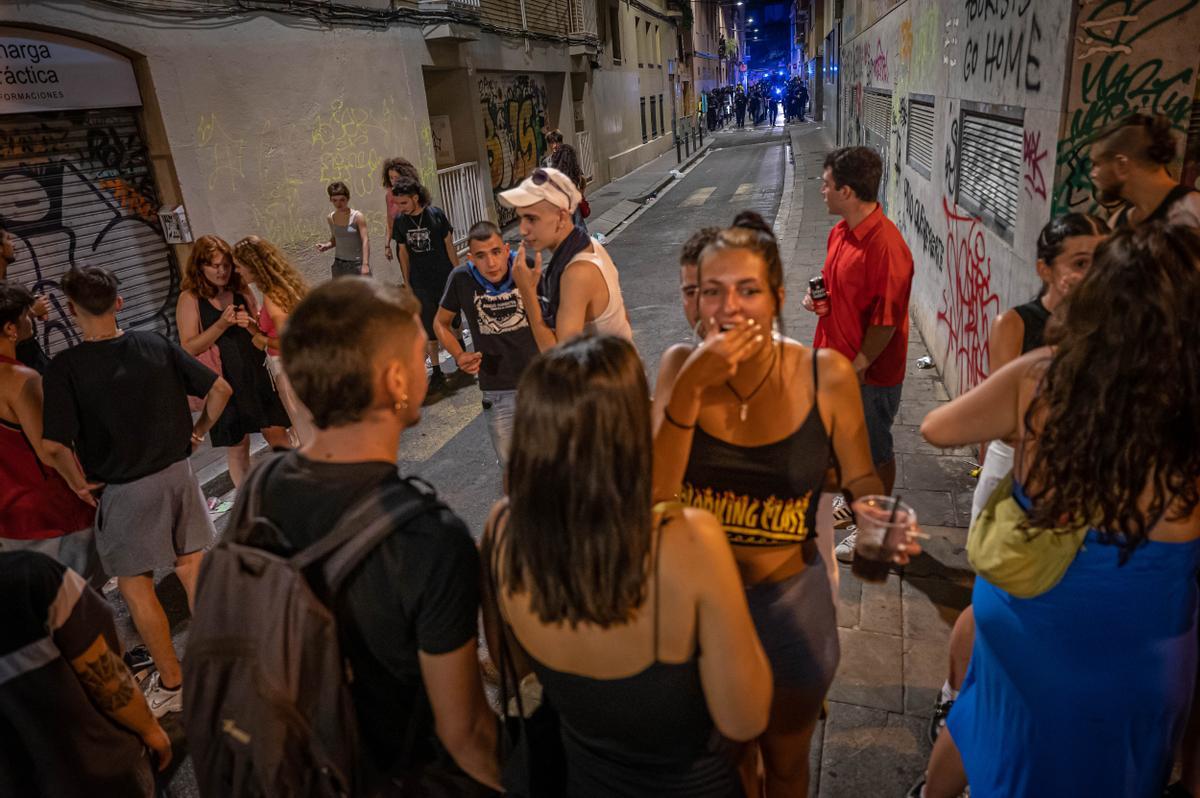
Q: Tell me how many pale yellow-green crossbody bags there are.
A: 1